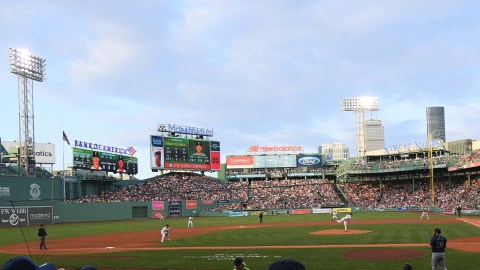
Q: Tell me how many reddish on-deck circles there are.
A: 1